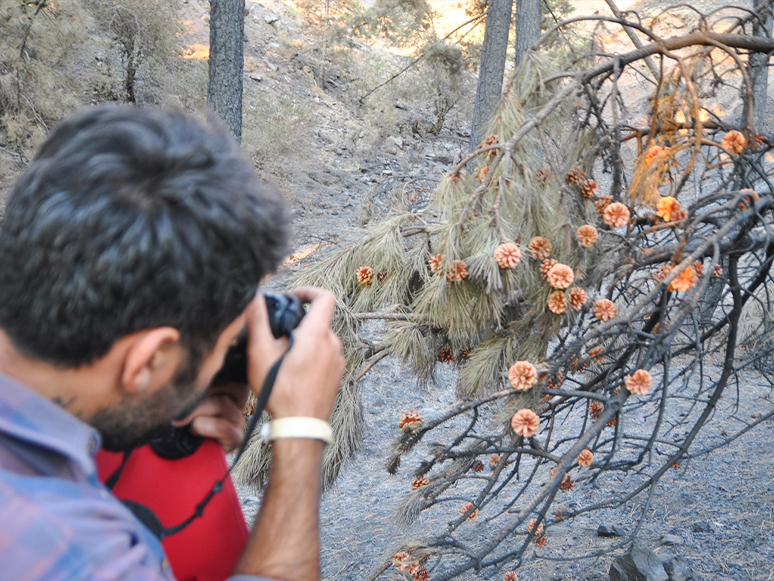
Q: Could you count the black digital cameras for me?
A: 1